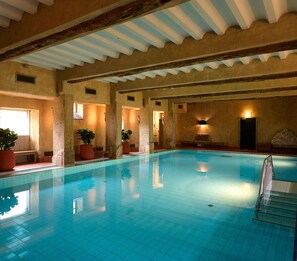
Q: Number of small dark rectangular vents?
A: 5